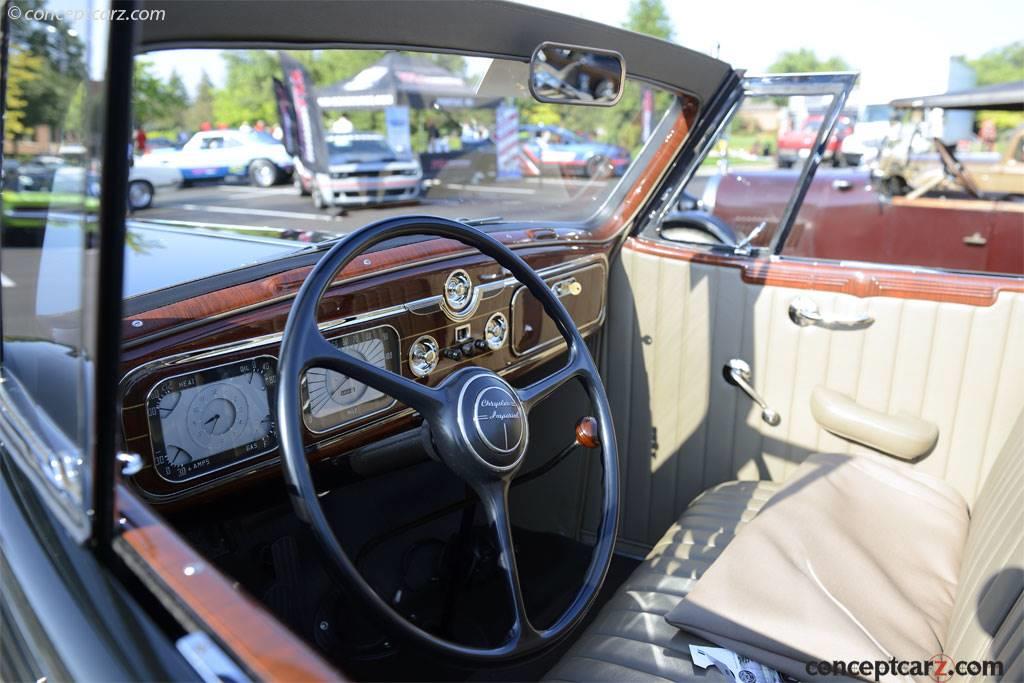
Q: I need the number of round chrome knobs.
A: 3